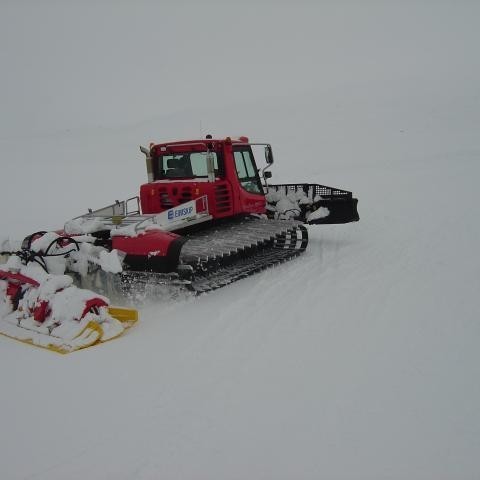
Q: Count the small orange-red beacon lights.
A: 2